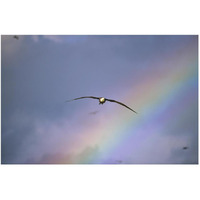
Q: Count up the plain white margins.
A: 2